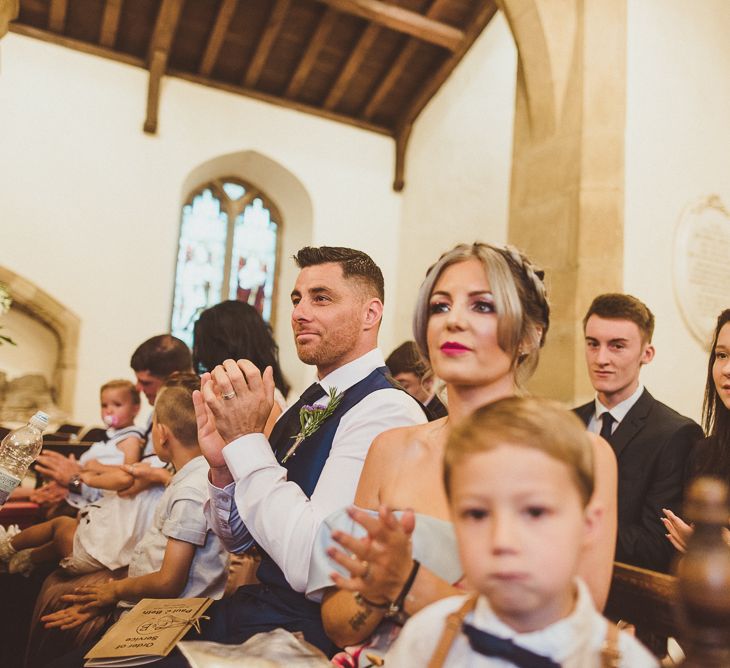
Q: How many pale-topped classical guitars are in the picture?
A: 0